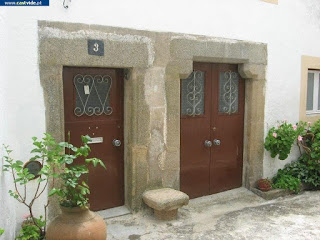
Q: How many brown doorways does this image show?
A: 2